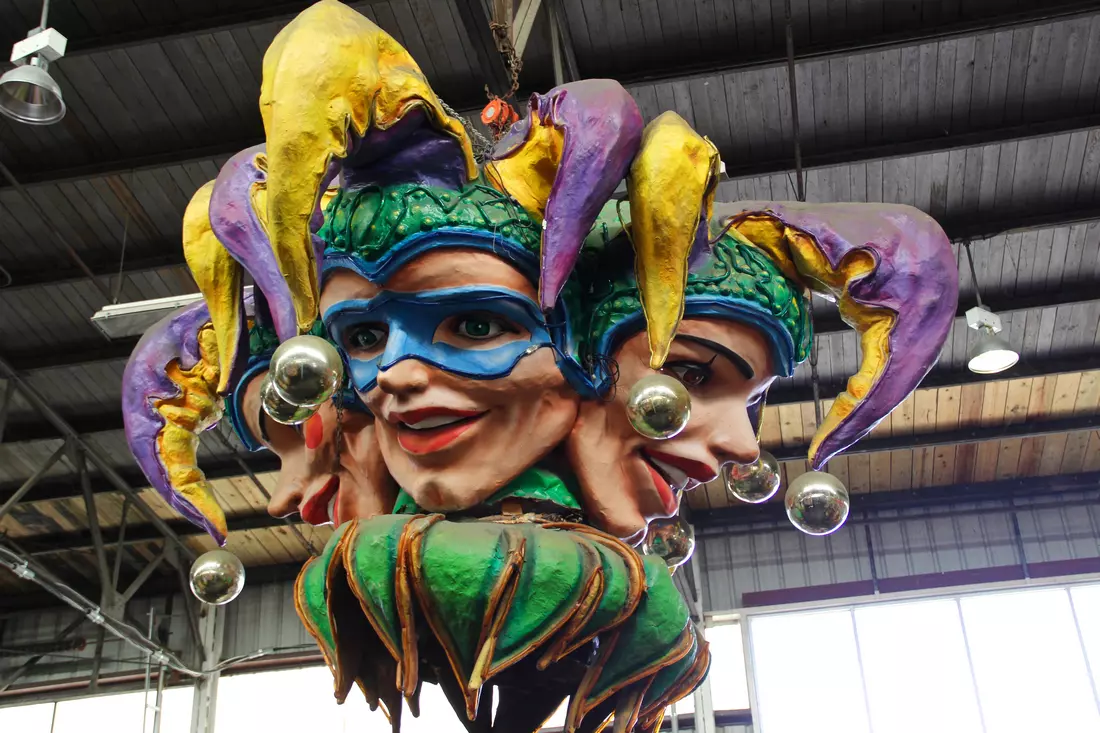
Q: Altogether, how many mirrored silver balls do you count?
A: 7